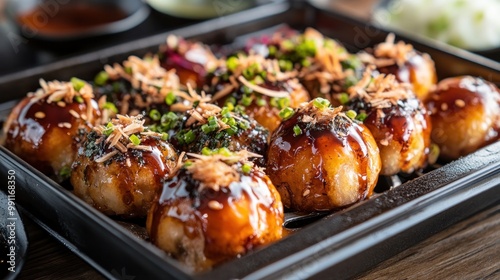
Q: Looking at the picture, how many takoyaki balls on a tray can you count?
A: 12